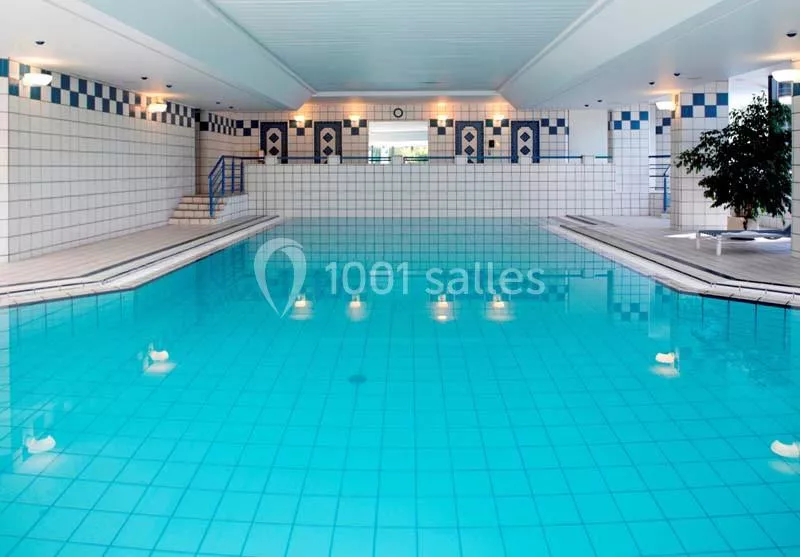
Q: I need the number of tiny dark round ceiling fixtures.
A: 10